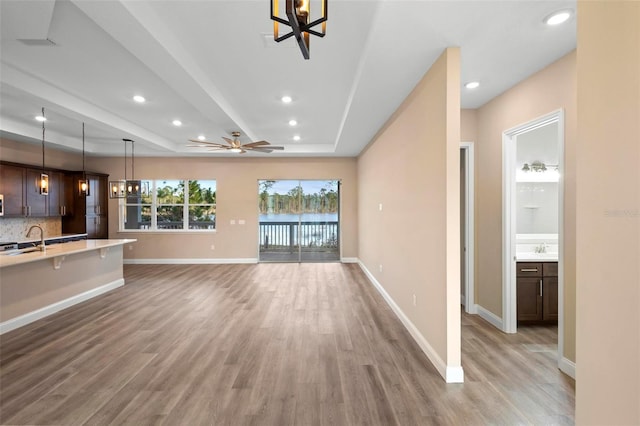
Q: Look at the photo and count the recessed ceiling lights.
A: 9